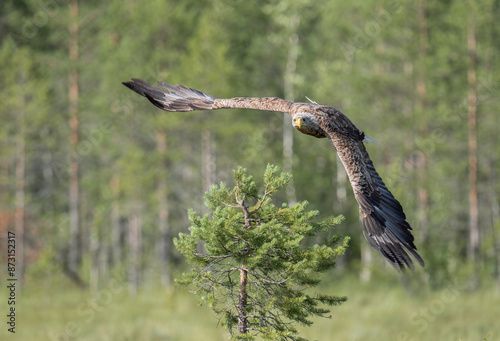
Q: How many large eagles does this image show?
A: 1